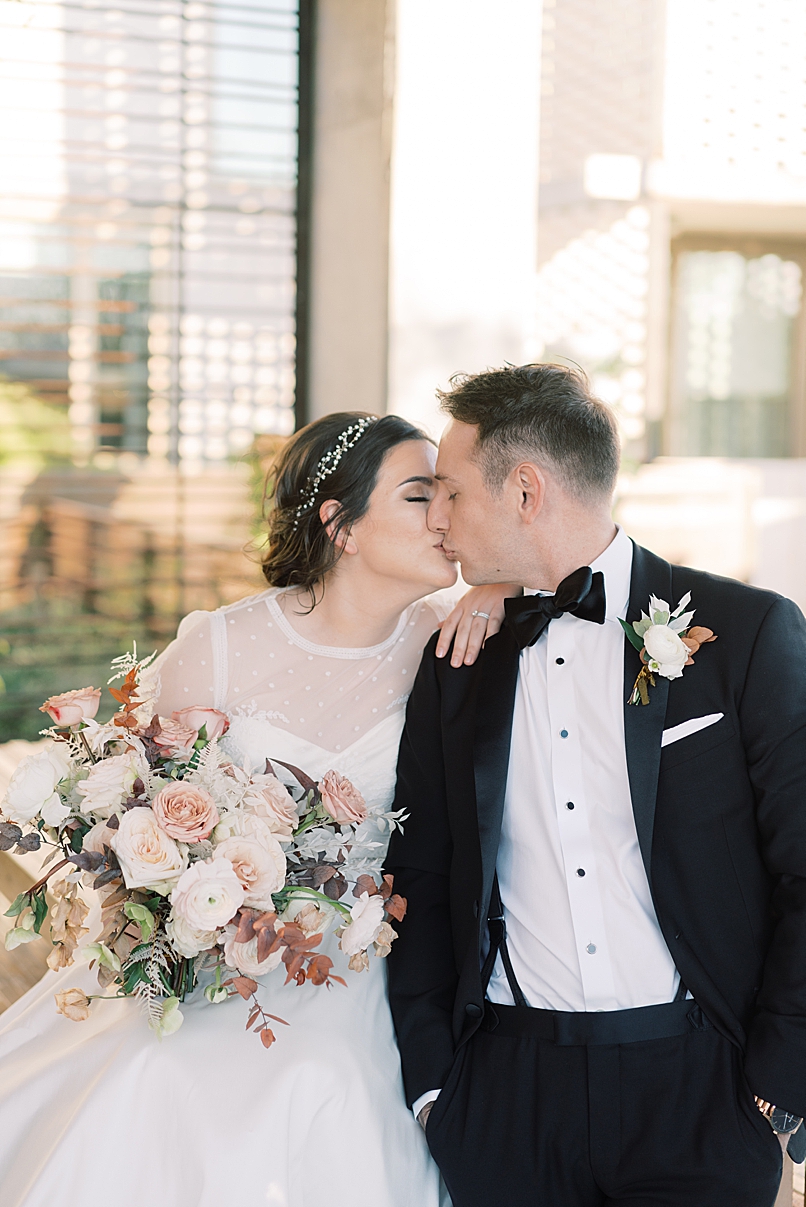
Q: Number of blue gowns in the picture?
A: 0